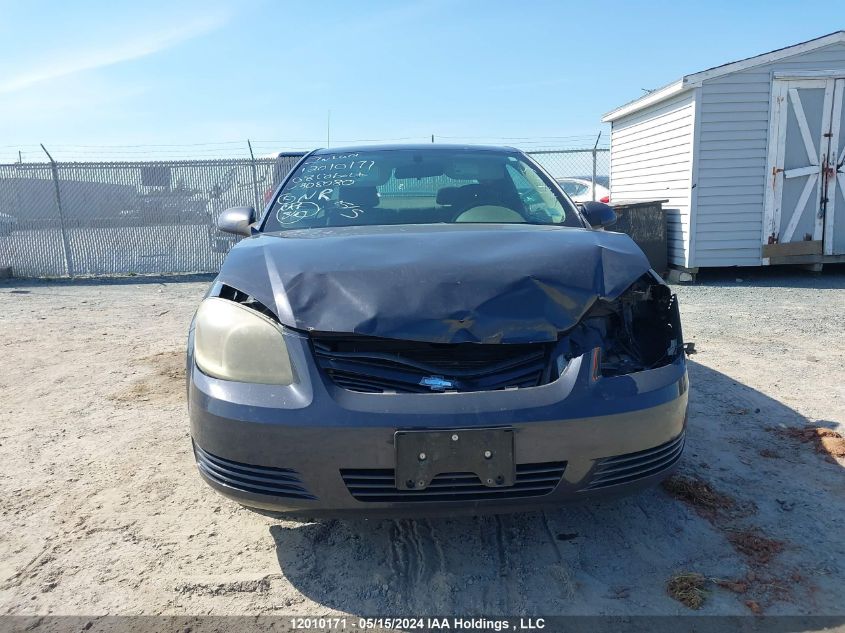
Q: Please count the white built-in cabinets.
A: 0